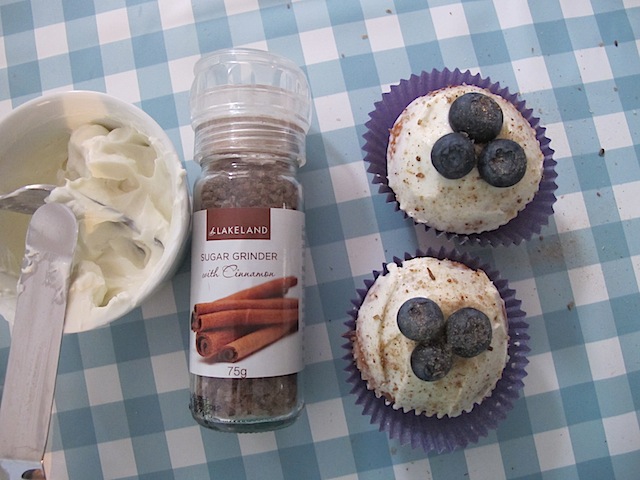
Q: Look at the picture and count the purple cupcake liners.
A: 2